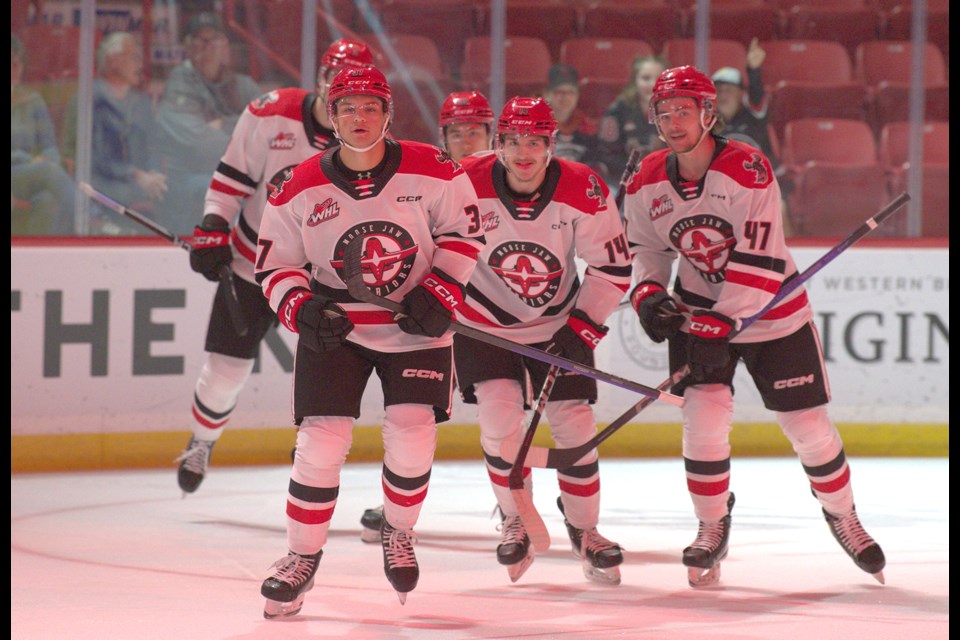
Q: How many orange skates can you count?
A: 0